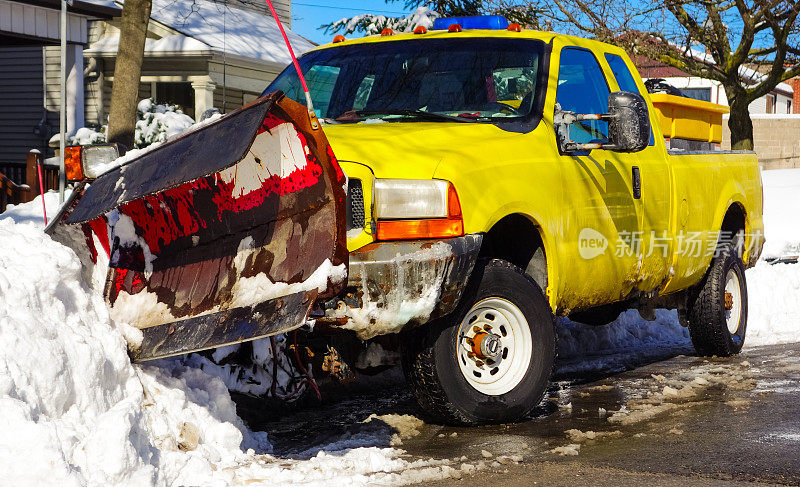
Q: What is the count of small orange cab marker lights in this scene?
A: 5